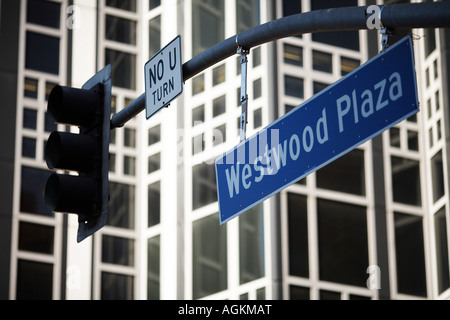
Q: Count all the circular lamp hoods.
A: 3